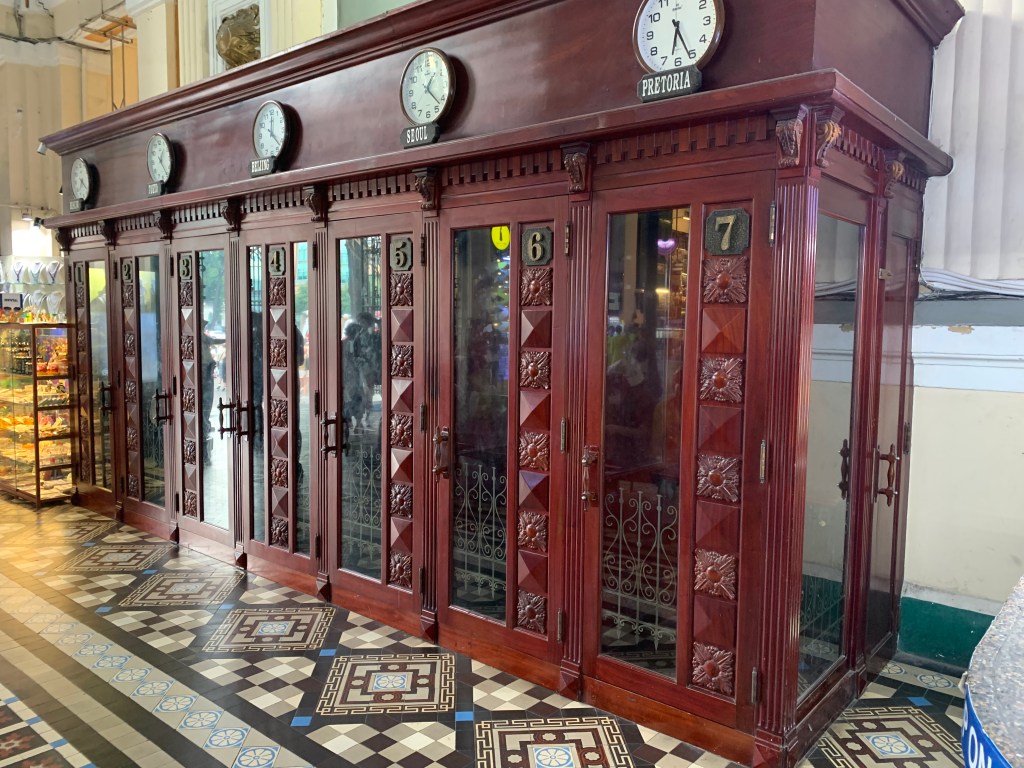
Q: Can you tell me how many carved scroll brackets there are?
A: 10